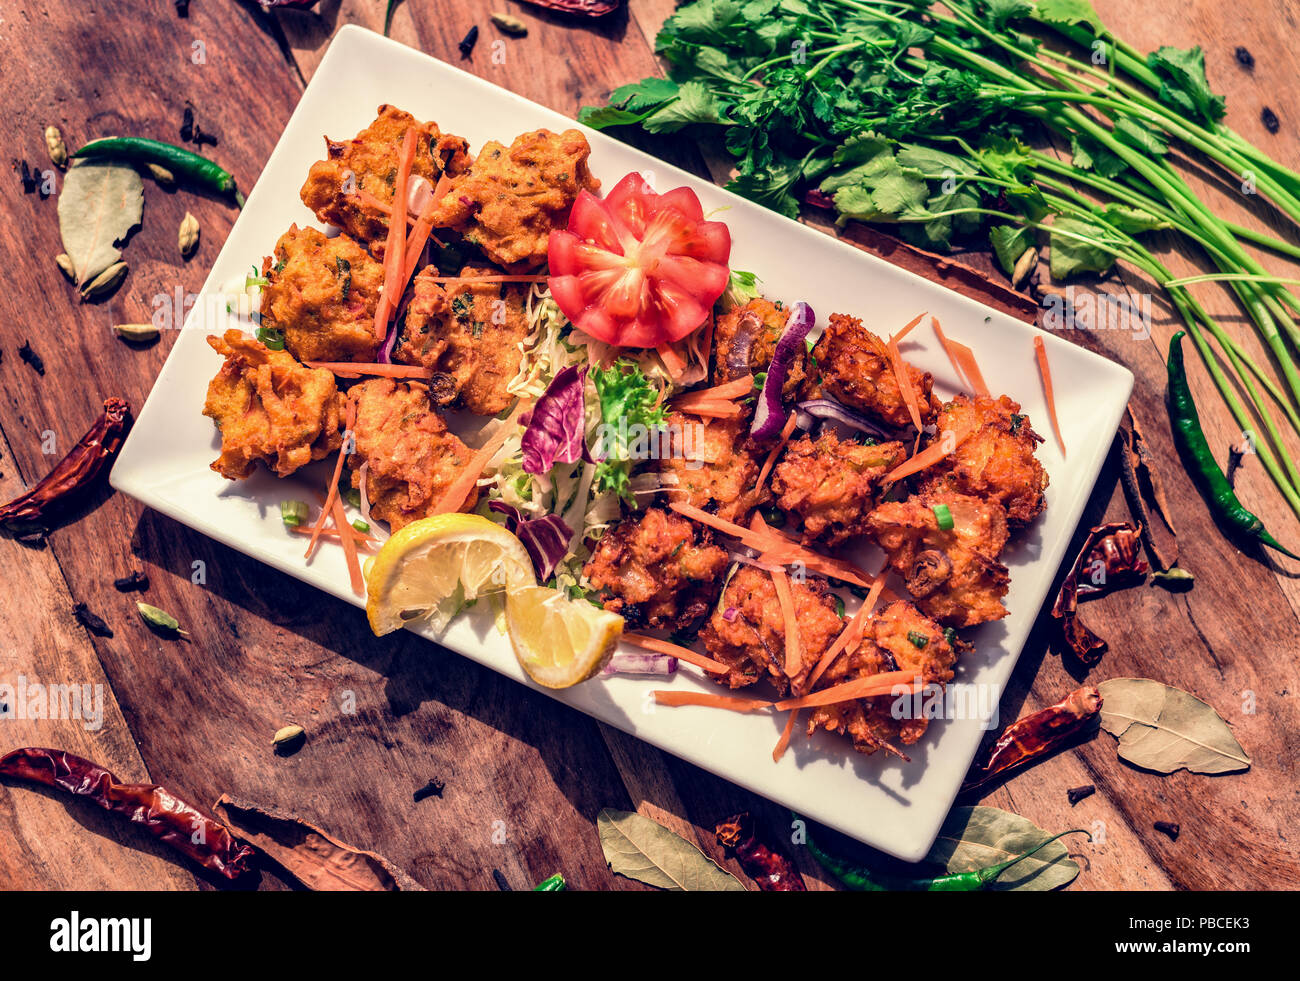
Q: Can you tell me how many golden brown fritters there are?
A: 15